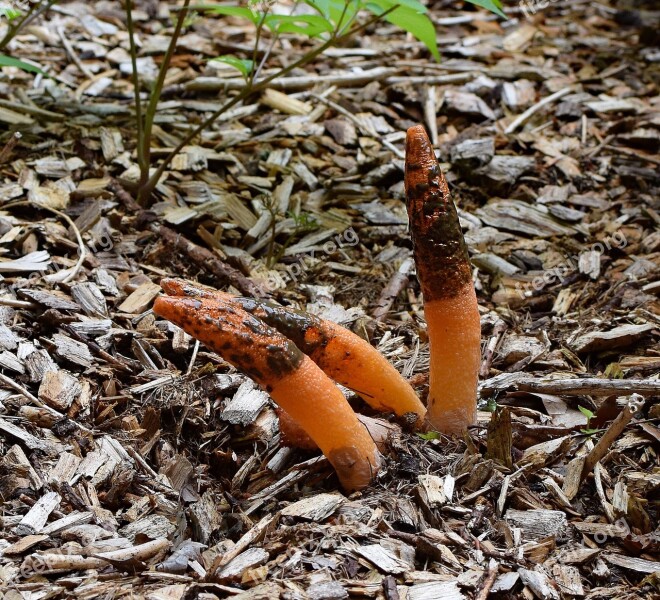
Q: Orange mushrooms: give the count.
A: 3